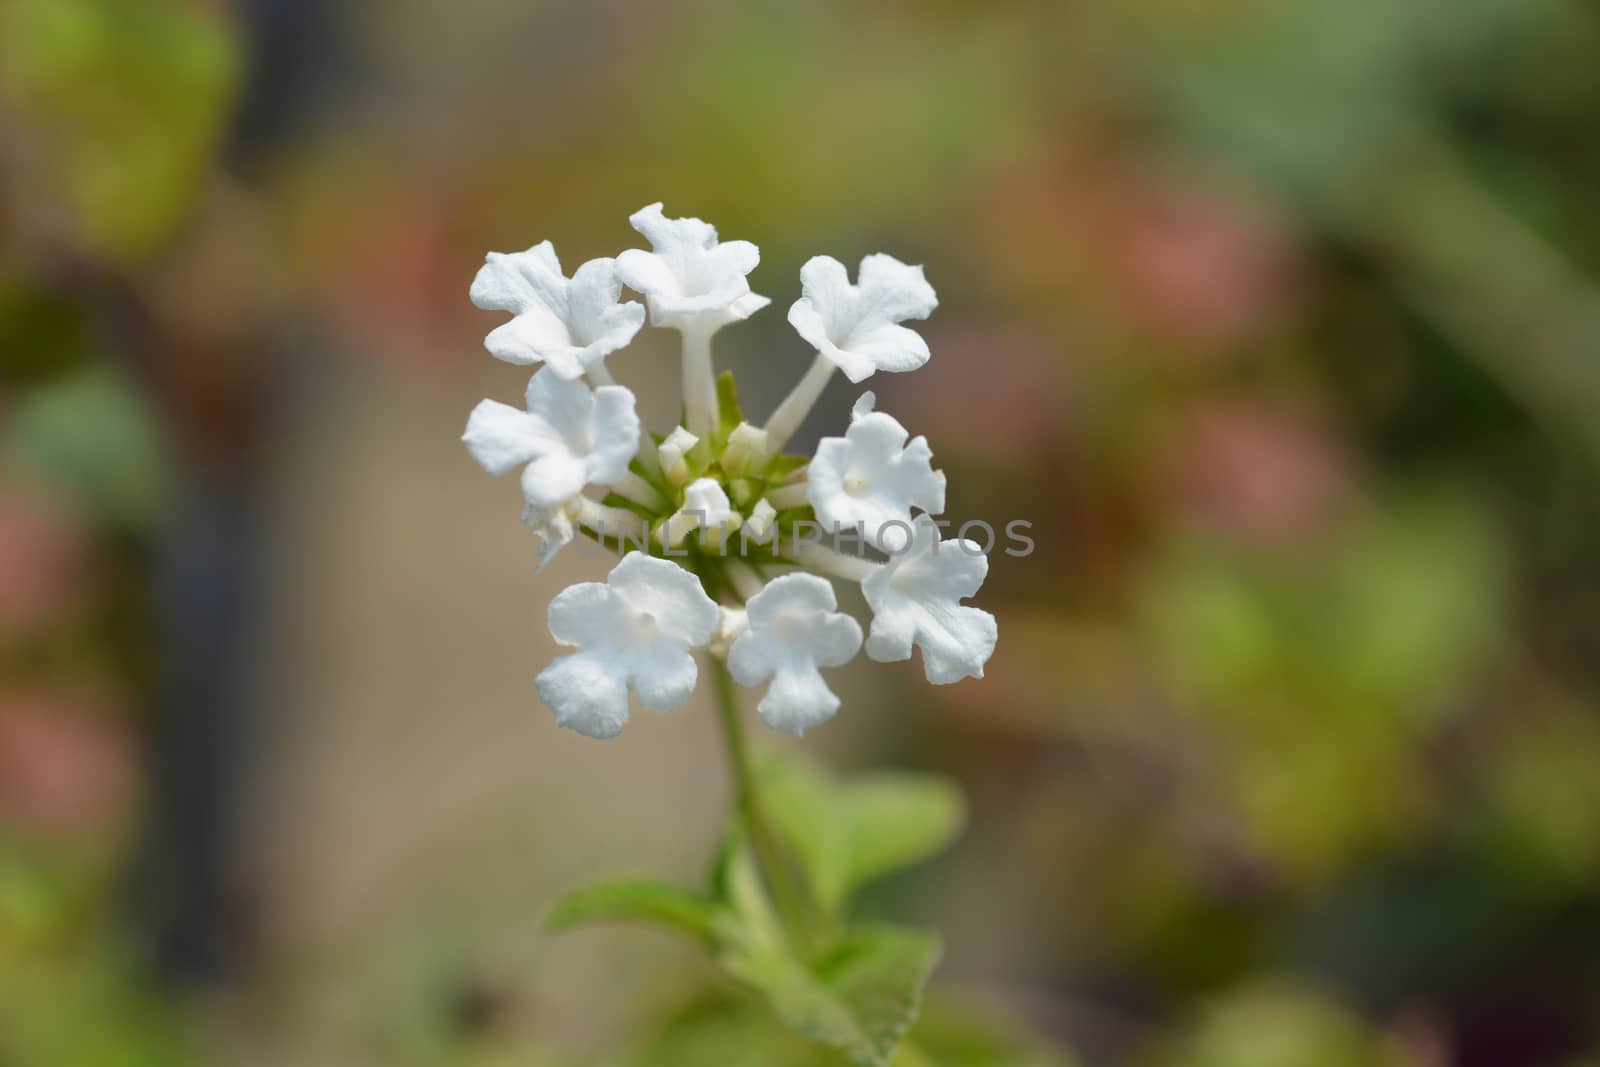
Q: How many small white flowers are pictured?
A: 8